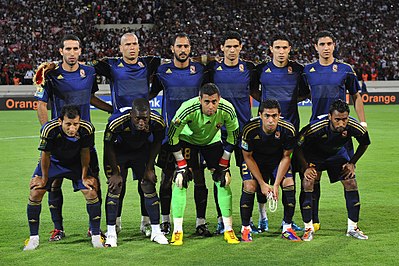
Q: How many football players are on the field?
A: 11